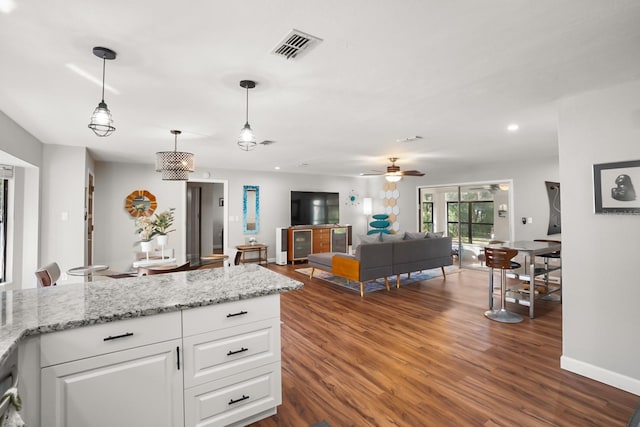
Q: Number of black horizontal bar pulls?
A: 4